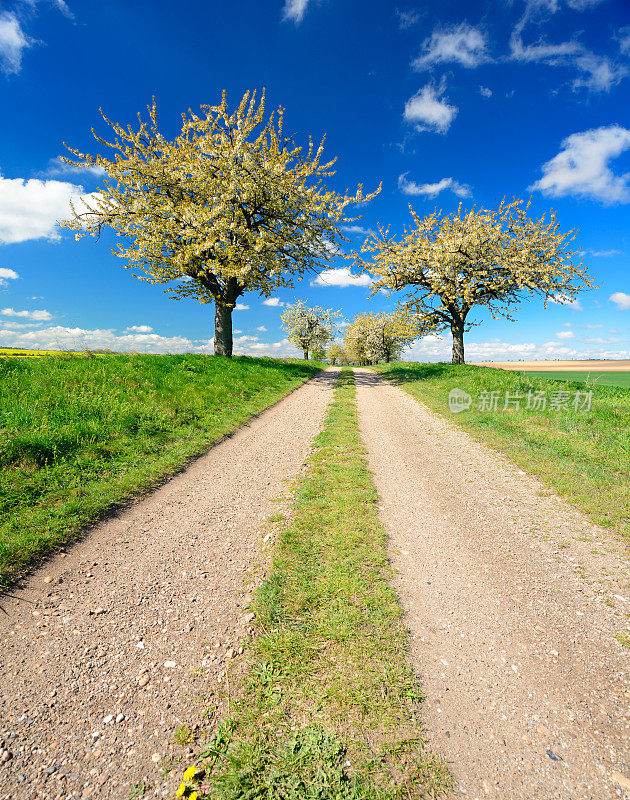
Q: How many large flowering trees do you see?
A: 2